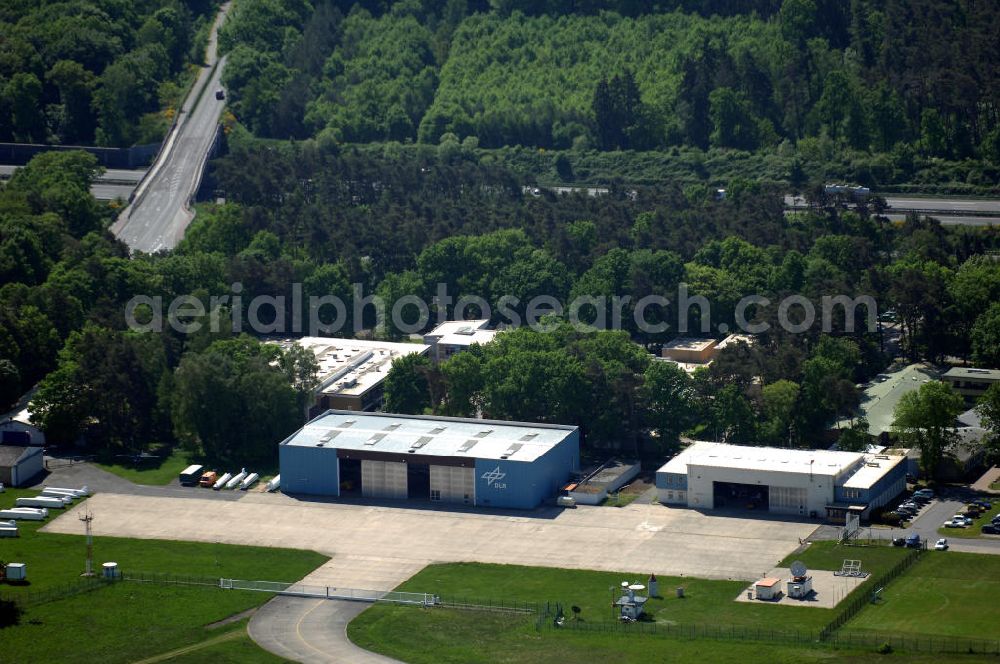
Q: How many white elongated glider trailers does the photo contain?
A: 12